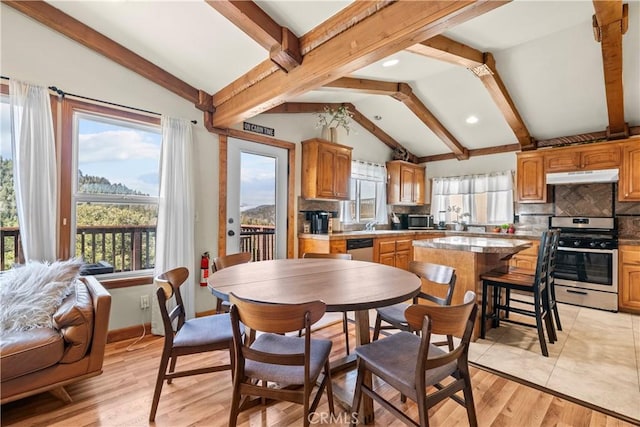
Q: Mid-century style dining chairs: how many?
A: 6